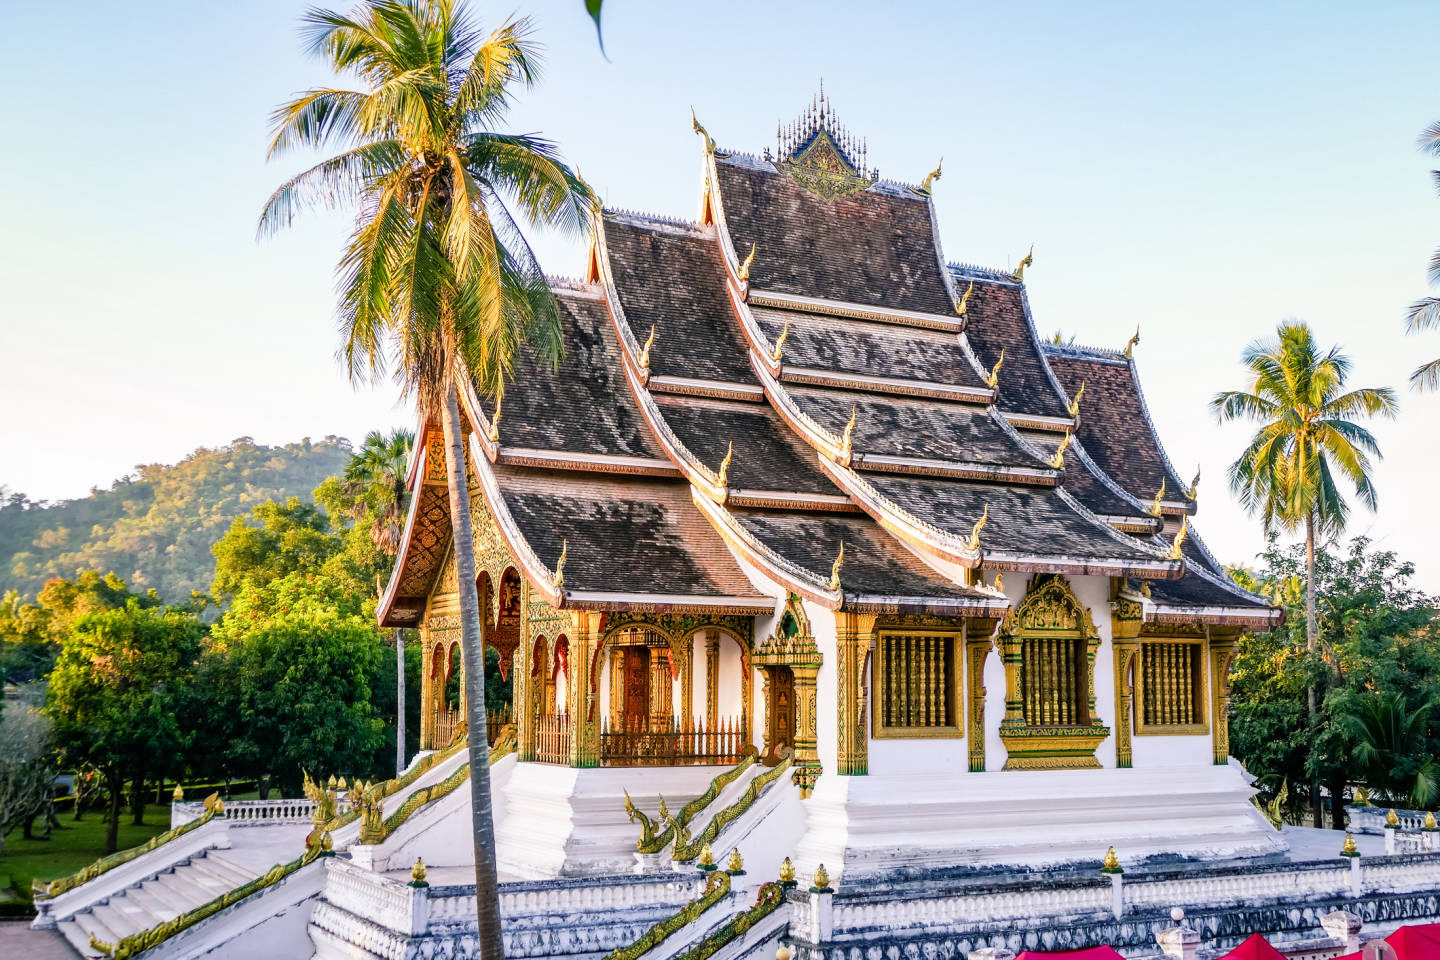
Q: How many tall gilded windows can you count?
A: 3